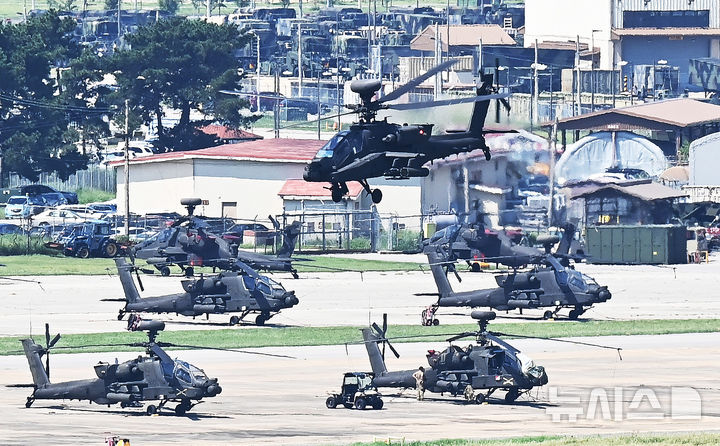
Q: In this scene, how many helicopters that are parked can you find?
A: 6